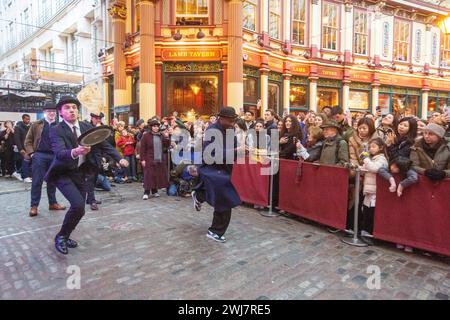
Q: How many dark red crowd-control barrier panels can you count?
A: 3